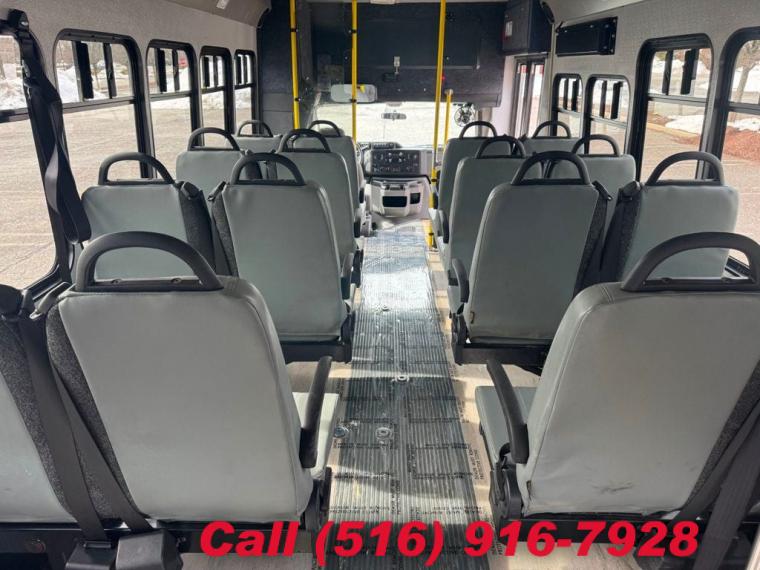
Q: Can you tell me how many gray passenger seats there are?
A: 15